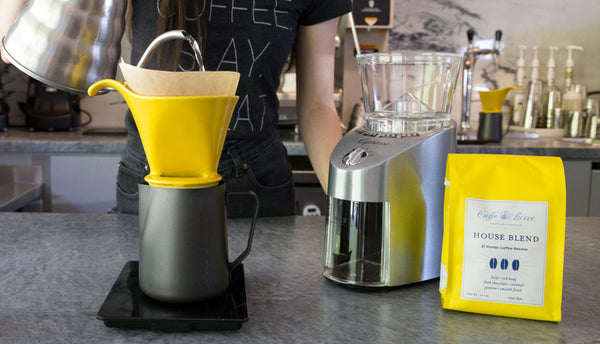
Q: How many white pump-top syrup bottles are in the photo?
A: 4